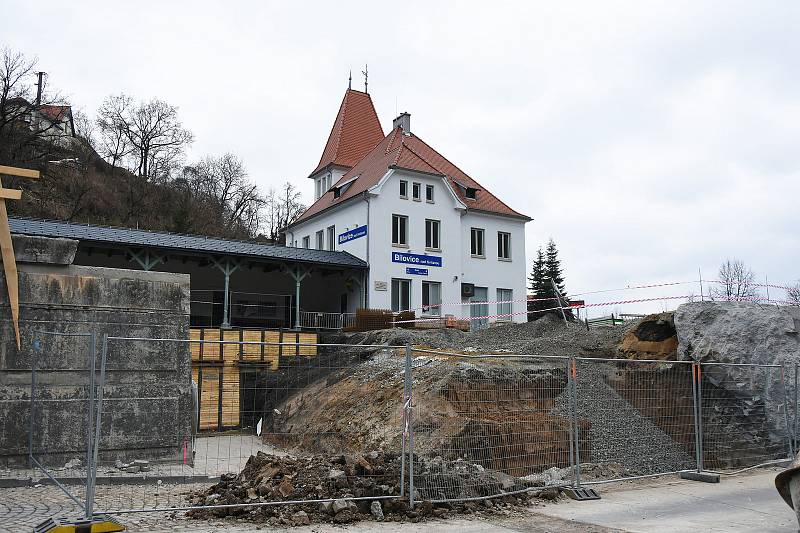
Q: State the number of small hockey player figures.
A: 0